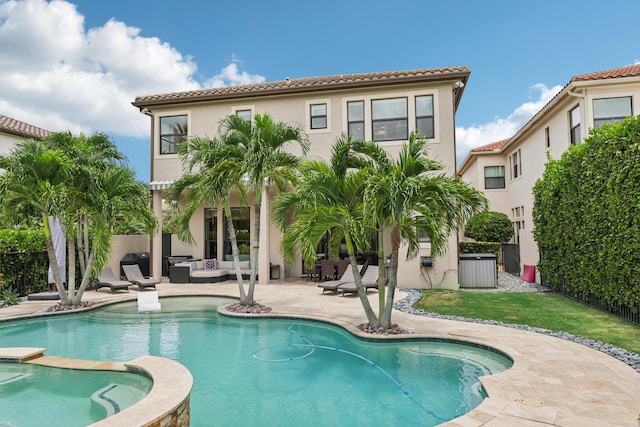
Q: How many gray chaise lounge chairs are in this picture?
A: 4